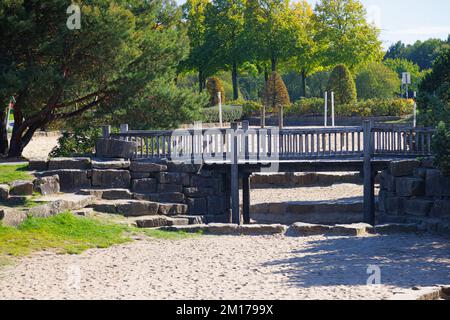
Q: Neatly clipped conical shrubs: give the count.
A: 3